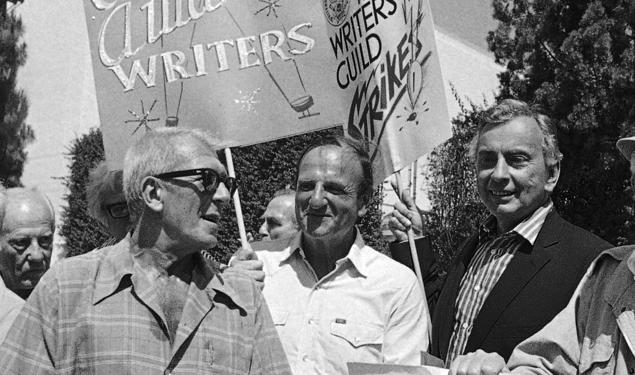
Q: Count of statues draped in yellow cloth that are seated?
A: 0